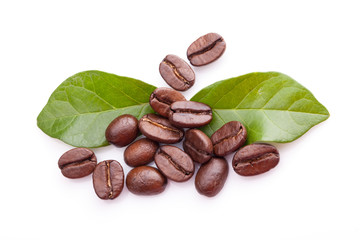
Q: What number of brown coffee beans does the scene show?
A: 15